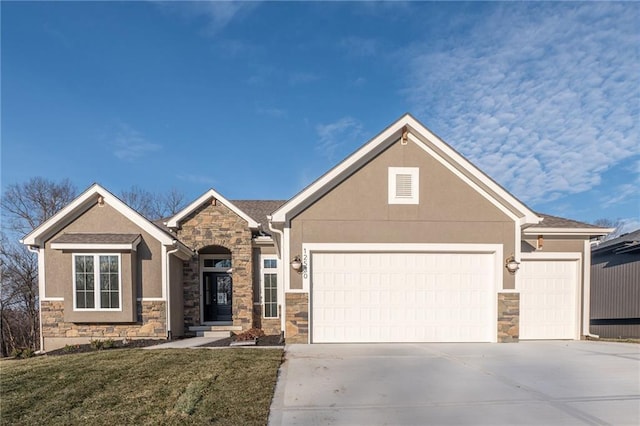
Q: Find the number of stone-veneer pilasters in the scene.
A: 2